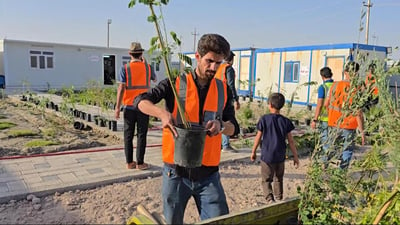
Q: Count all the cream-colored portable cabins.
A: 2